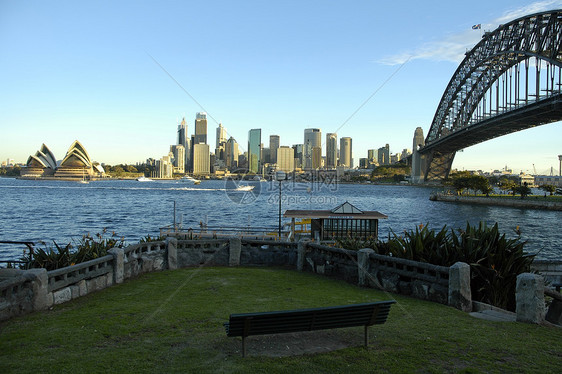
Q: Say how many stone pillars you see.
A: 8